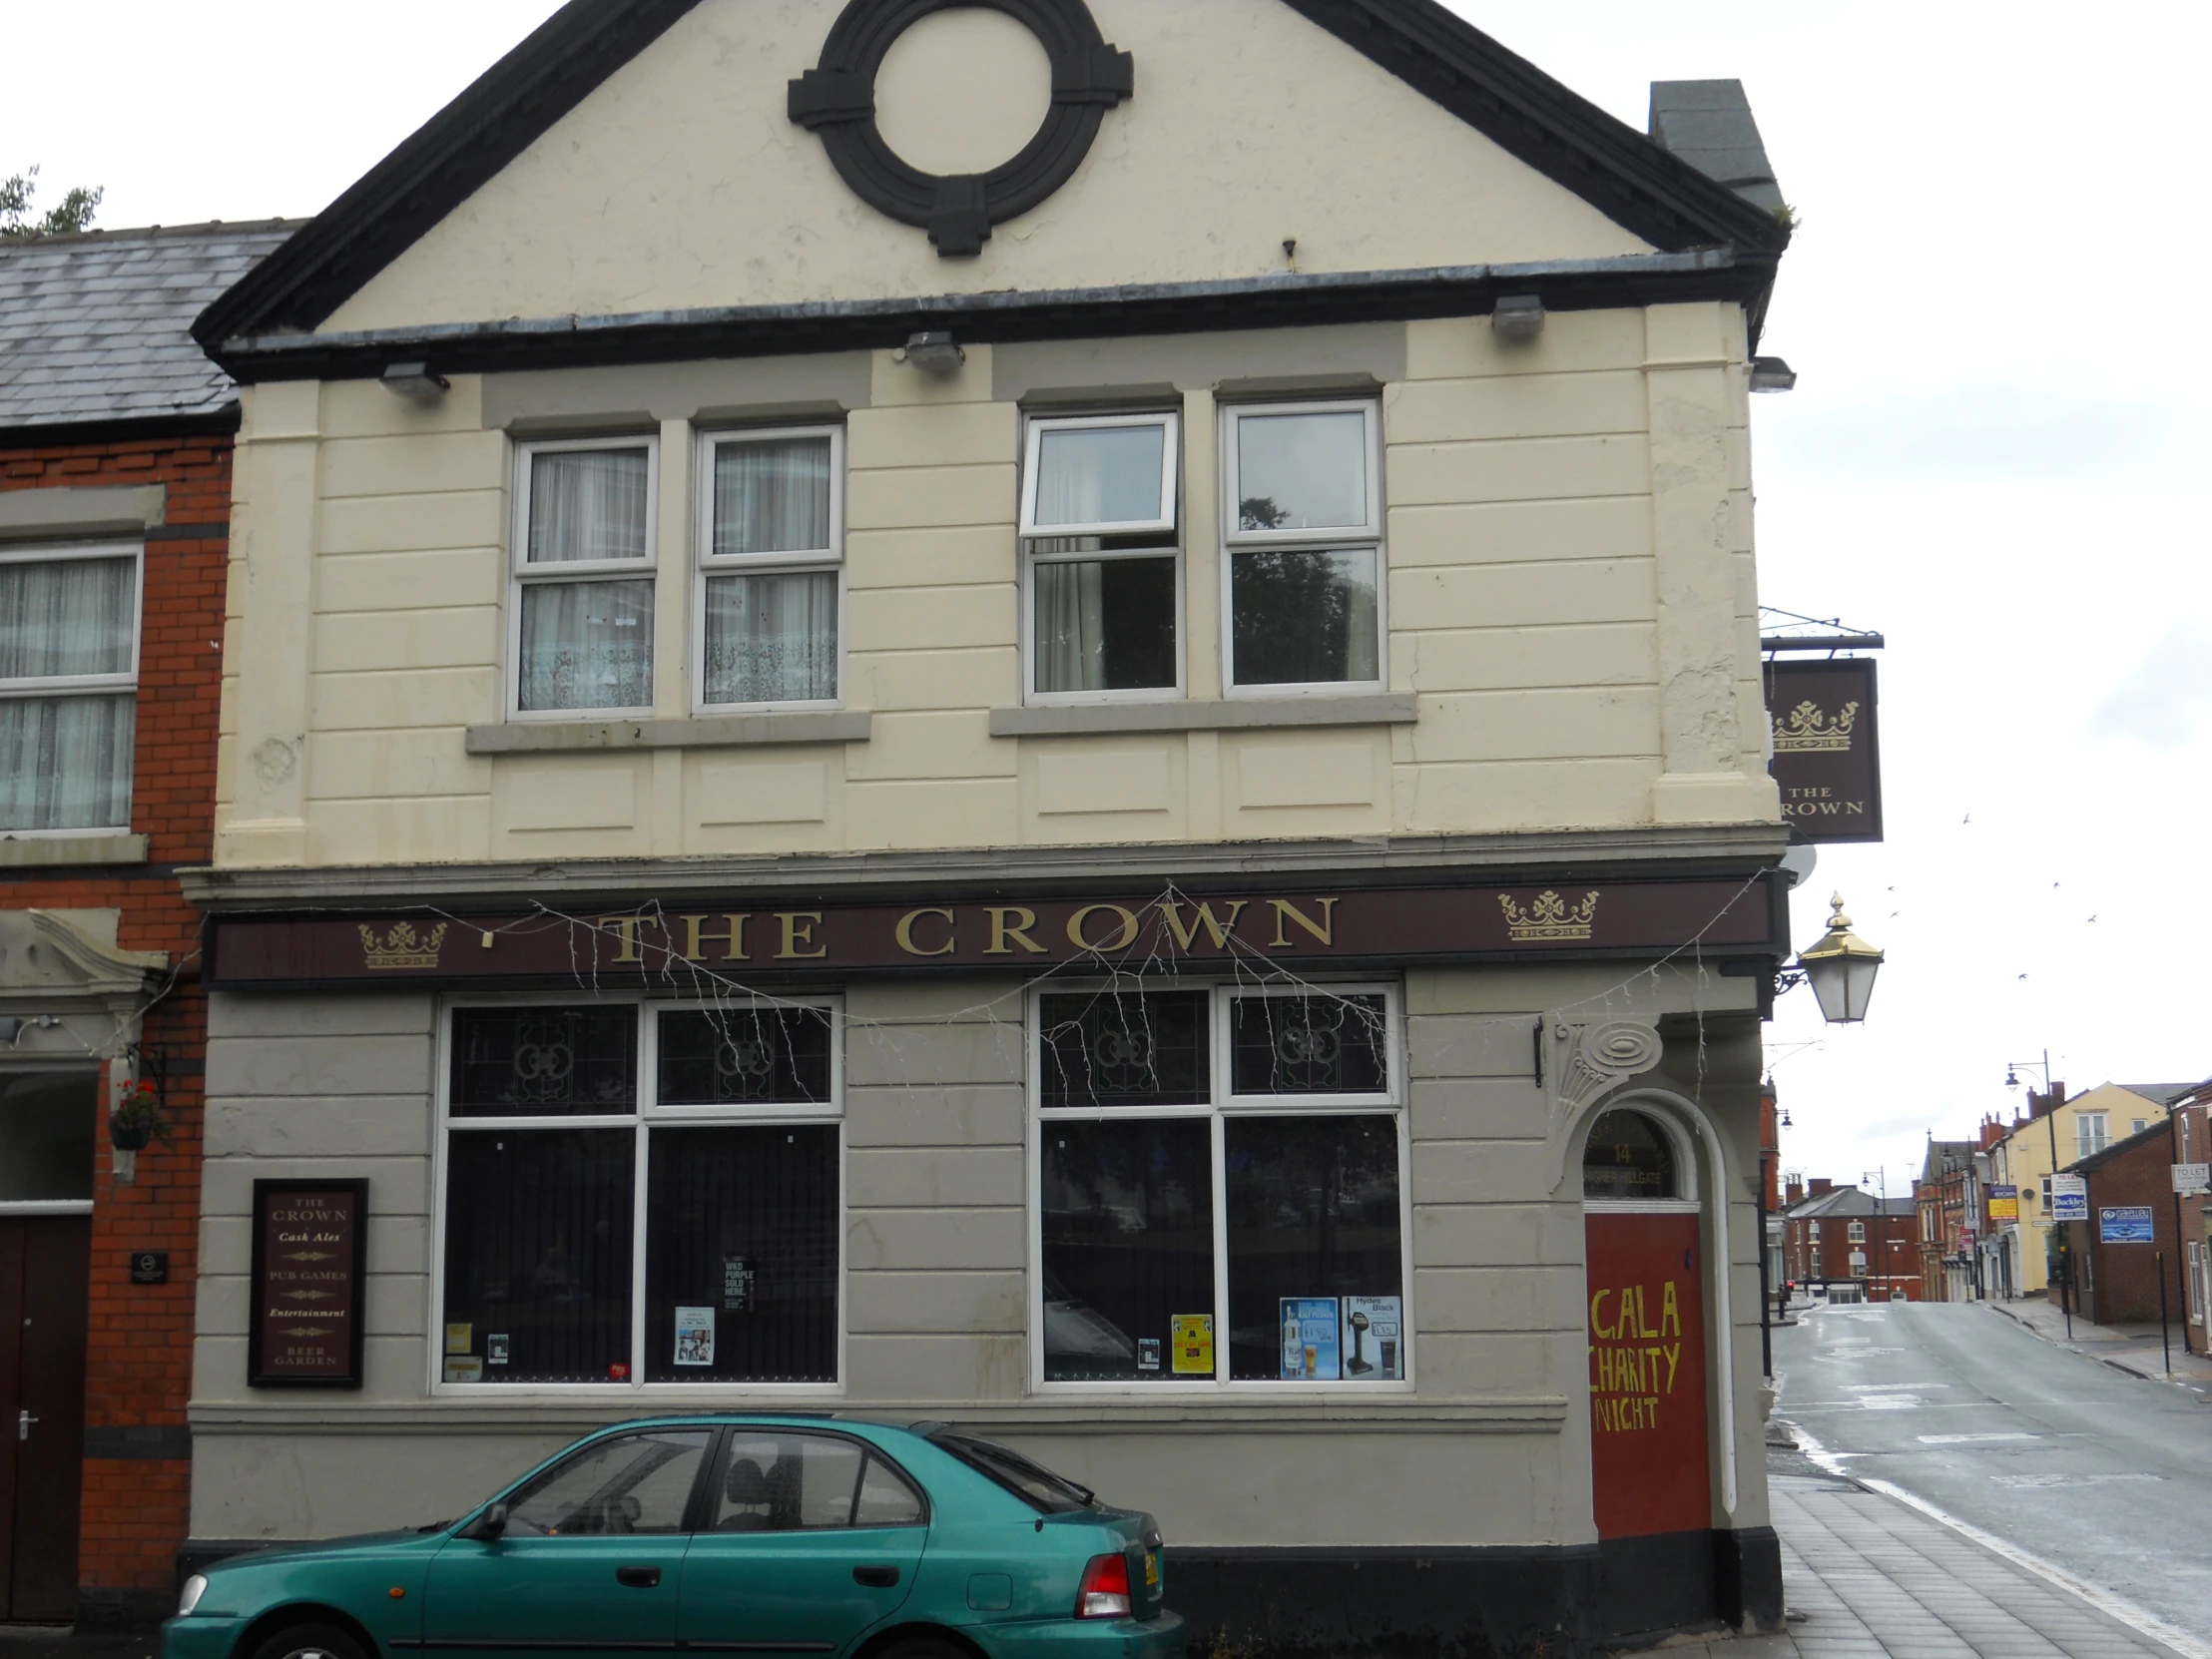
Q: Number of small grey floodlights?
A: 4